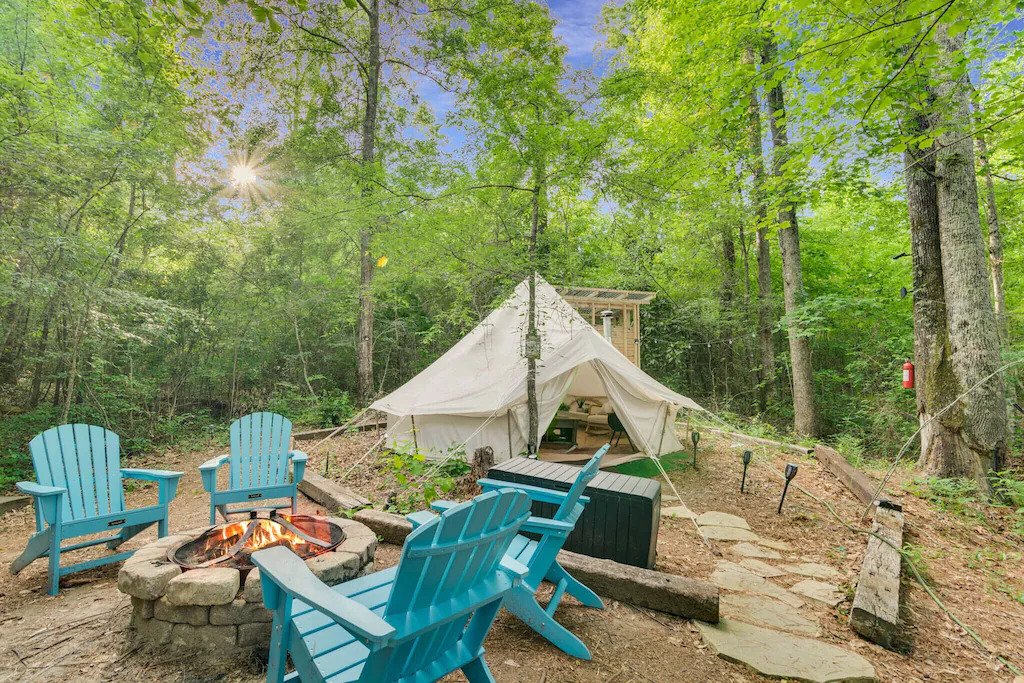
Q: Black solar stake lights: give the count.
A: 3